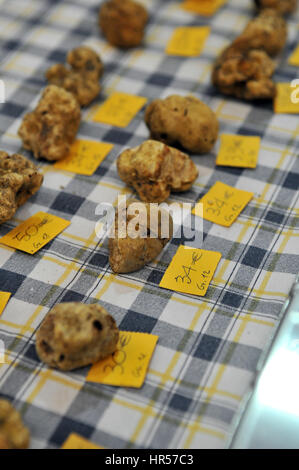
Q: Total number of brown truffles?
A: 12